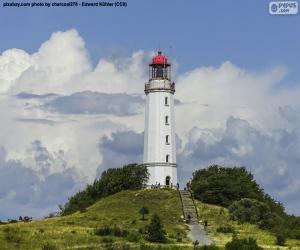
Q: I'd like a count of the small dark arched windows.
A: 4